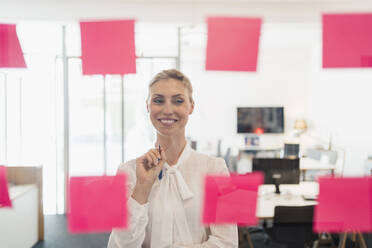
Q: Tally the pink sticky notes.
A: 8